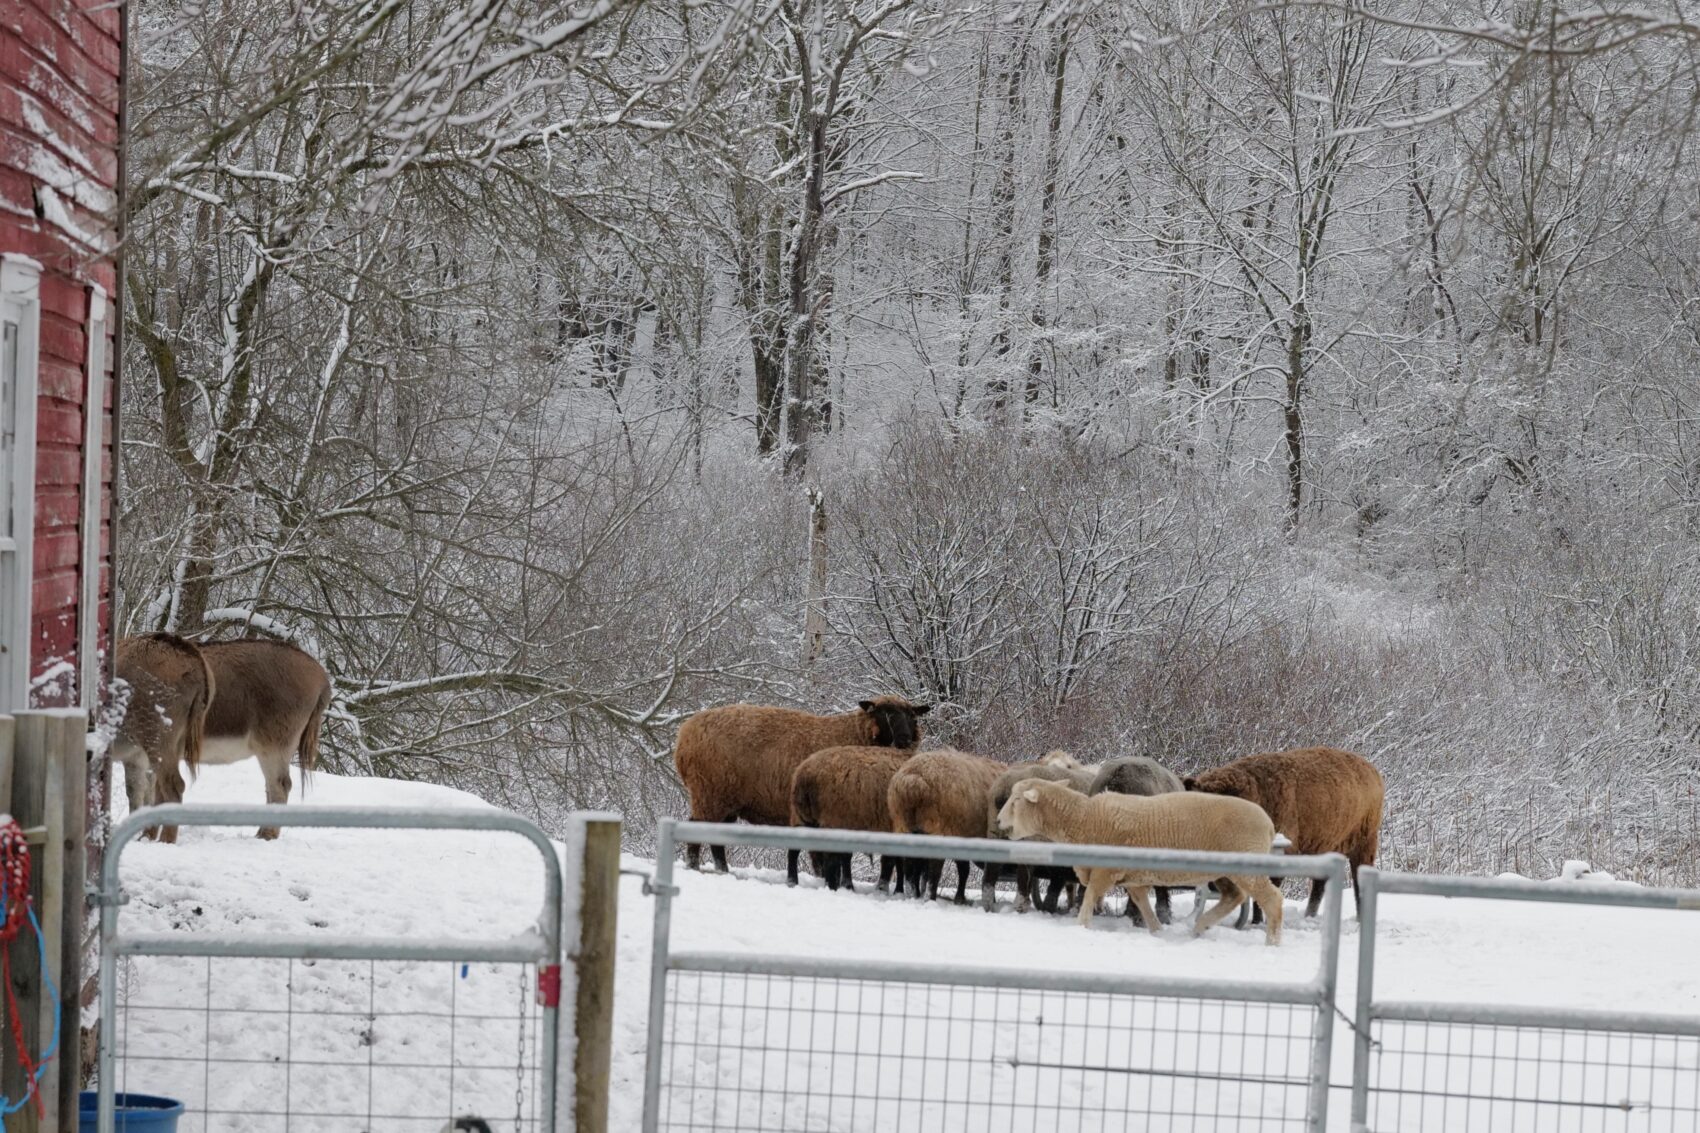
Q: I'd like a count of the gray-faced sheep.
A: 0